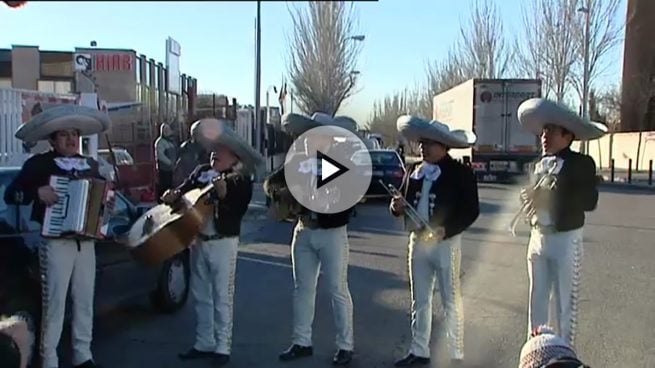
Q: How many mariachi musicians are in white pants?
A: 5